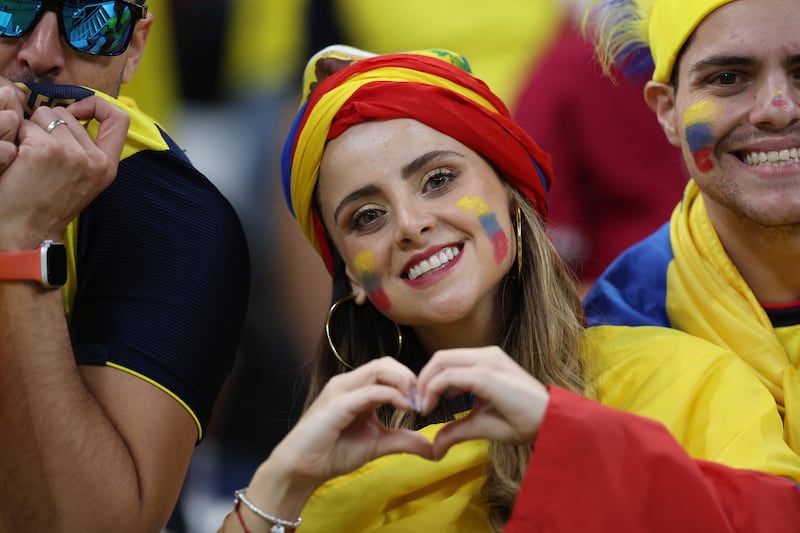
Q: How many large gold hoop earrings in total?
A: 2